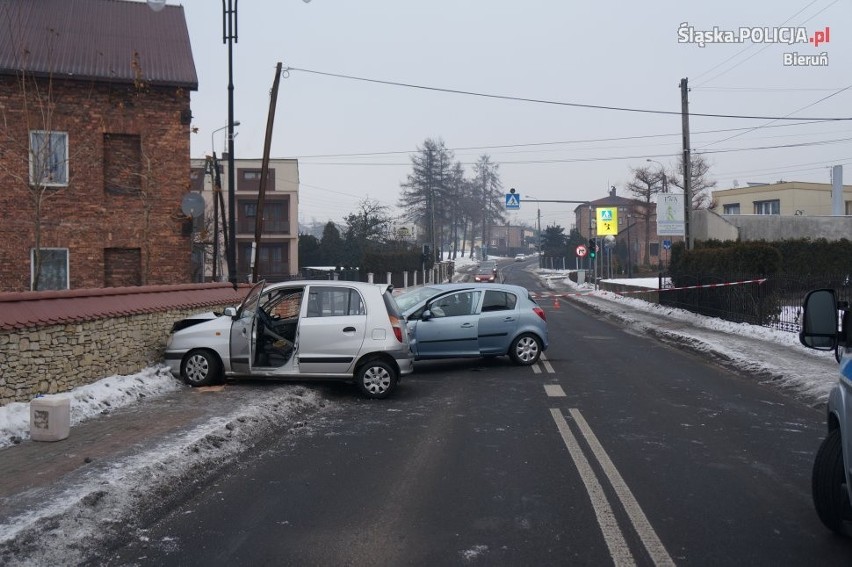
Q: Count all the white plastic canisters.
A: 1